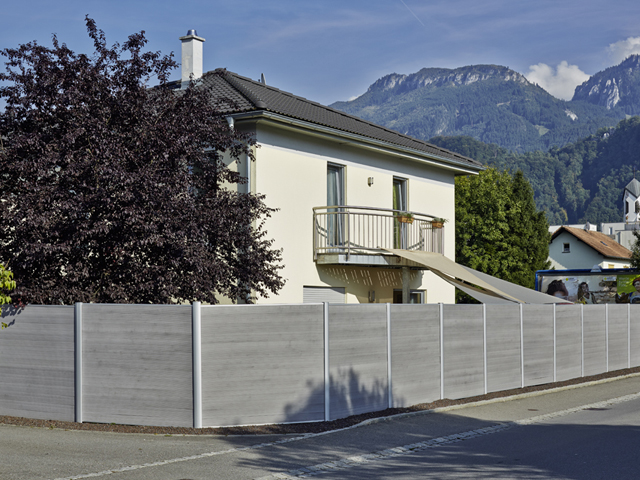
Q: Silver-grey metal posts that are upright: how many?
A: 11